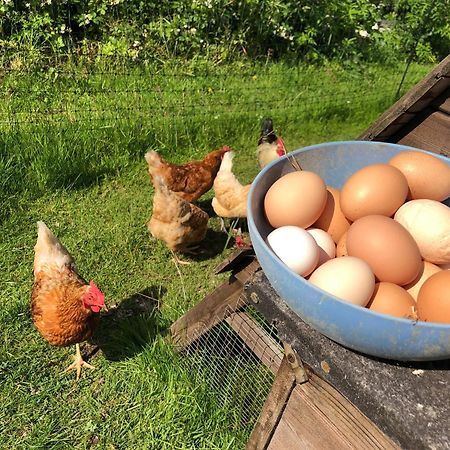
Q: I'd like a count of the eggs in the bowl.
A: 13